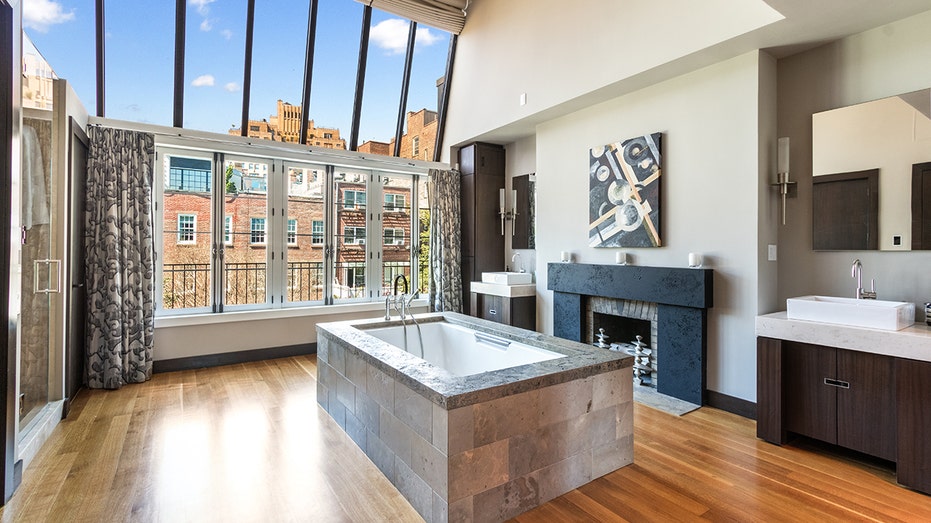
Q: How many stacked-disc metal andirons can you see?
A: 2